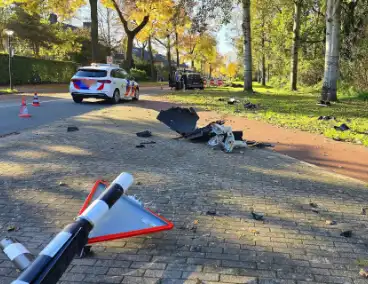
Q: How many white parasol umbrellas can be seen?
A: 0